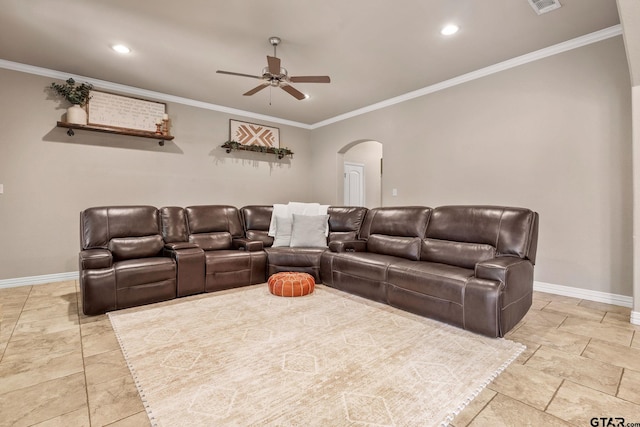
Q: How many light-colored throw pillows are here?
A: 2